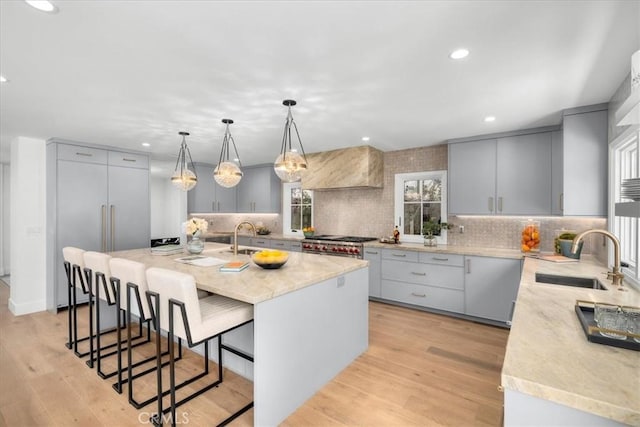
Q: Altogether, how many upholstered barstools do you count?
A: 4